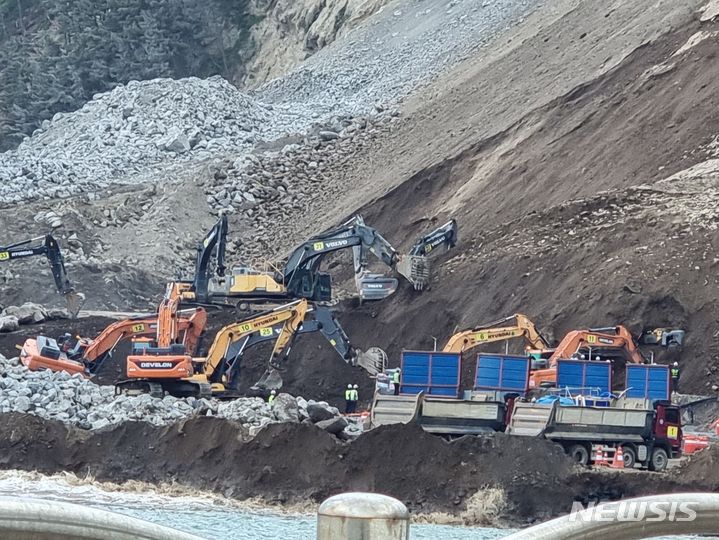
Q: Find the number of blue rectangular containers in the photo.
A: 4